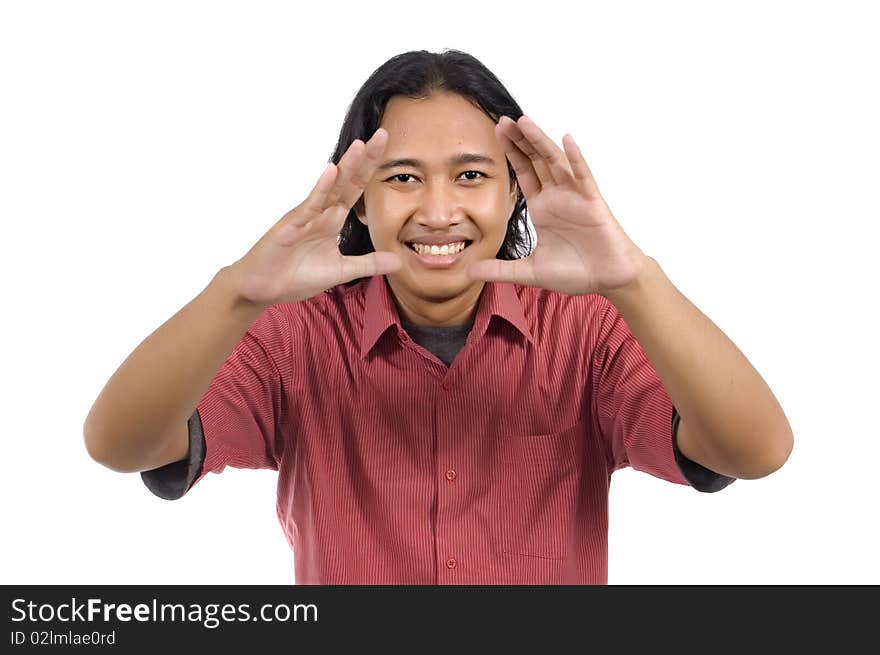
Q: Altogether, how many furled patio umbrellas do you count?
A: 0